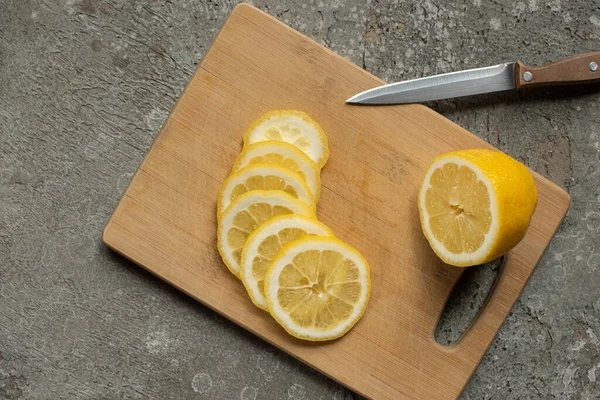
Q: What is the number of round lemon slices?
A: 6